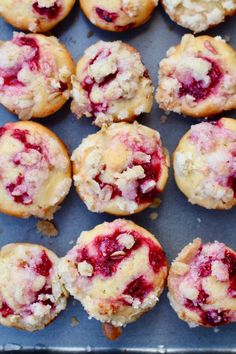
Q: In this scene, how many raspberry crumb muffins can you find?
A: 12